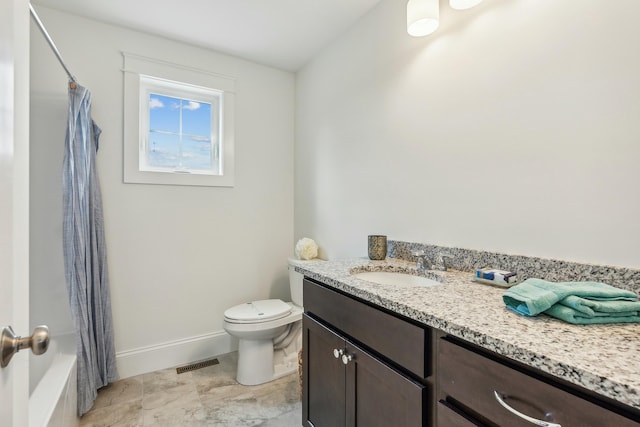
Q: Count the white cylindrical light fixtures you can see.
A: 2